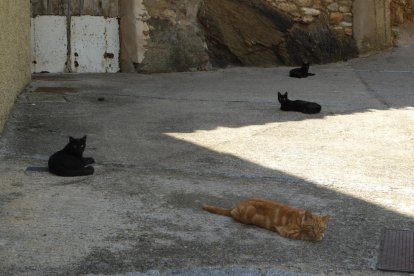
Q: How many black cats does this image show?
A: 3